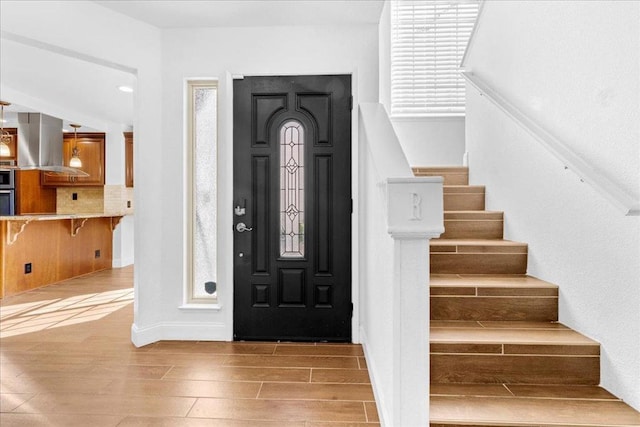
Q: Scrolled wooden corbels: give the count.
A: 3